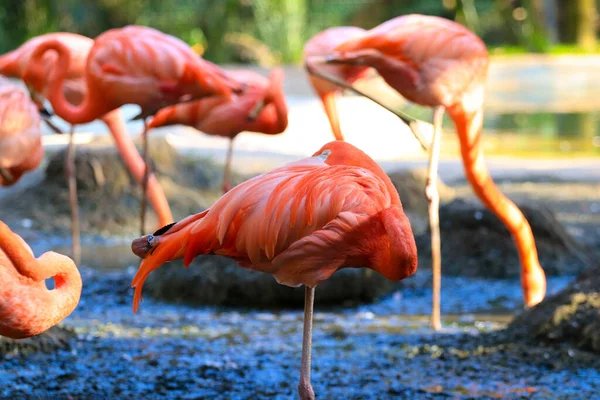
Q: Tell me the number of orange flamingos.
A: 8